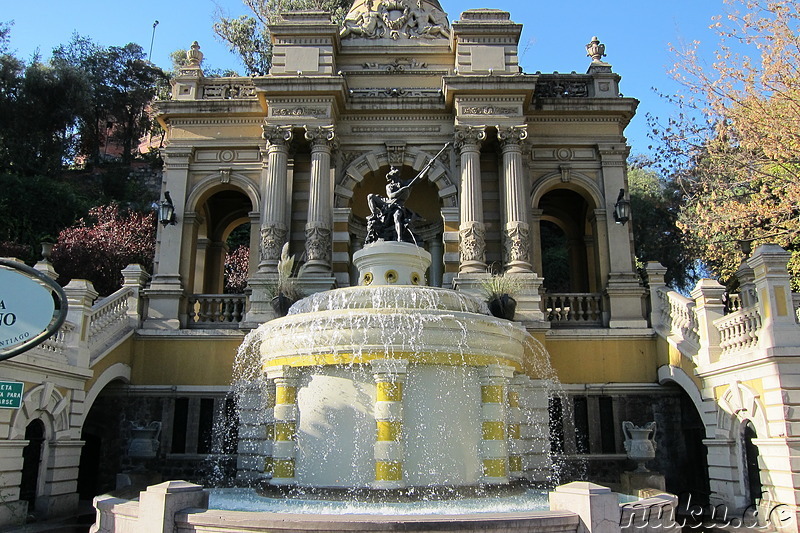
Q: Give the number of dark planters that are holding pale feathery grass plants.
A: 2